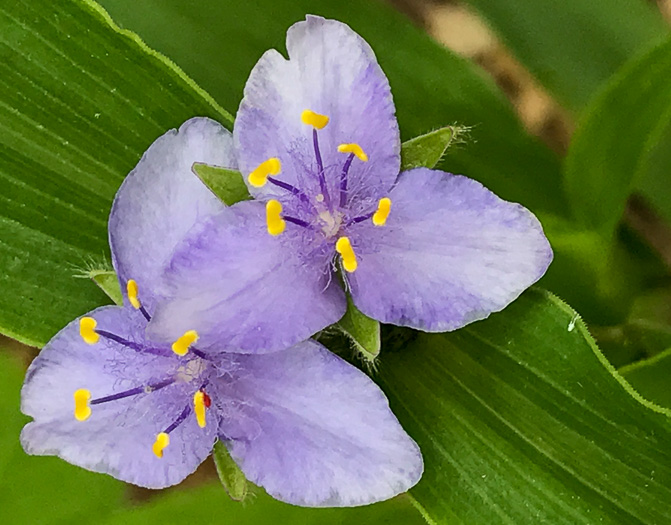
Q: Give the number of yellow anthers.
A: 12